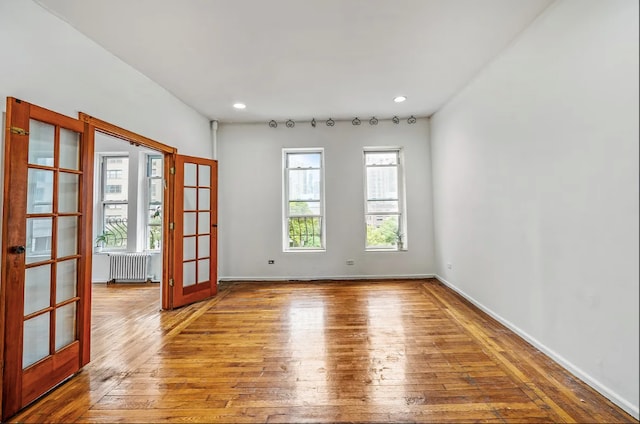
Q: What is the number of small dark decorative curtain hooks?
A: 8